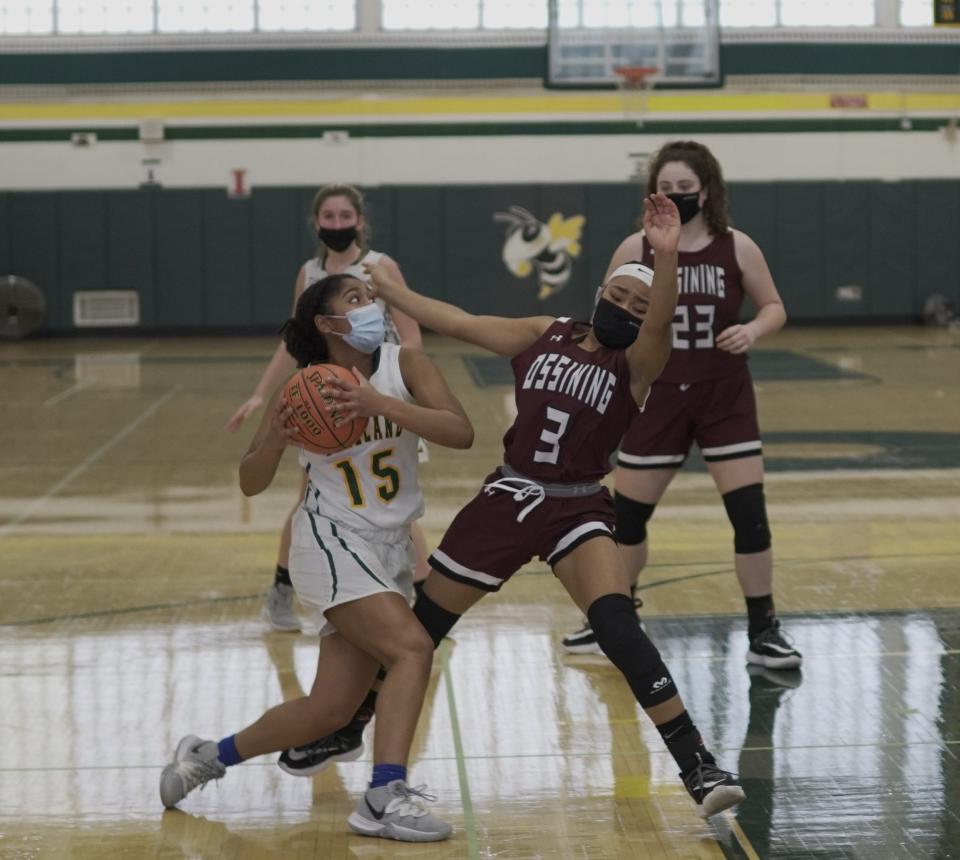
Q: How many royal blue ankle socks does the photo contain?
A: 2